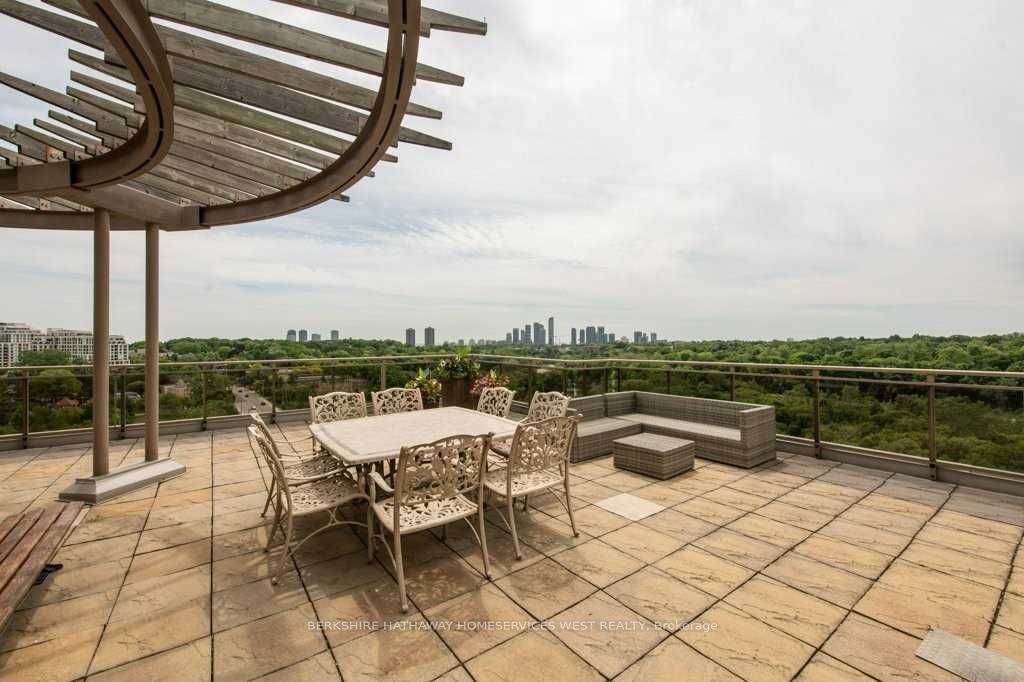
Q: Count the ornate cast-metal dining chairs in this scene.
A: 8